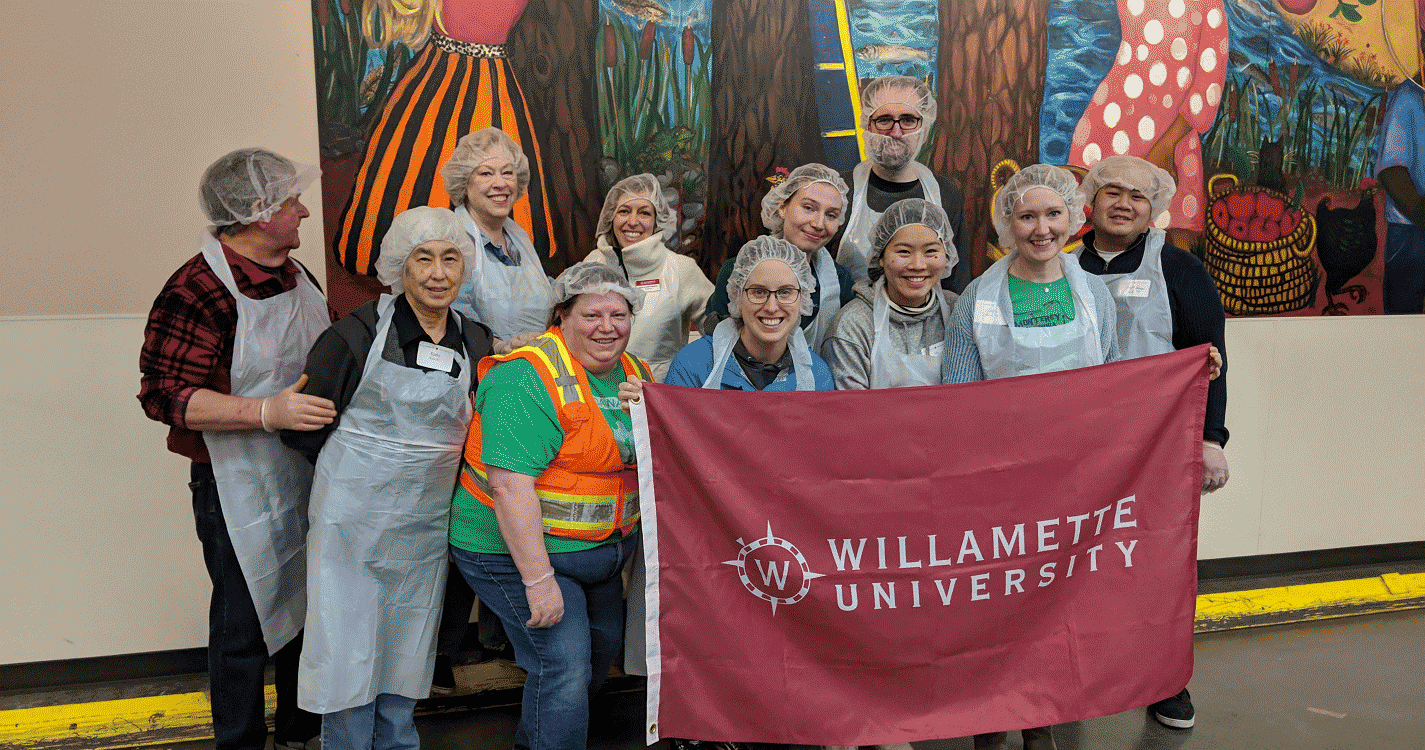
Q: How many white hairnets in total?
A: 11